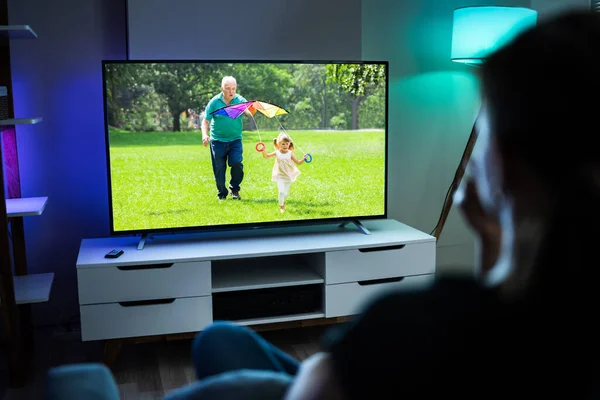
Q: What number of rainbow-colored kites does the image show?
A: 1